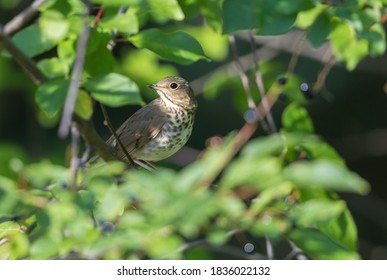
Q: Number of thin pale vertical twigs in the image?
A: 2